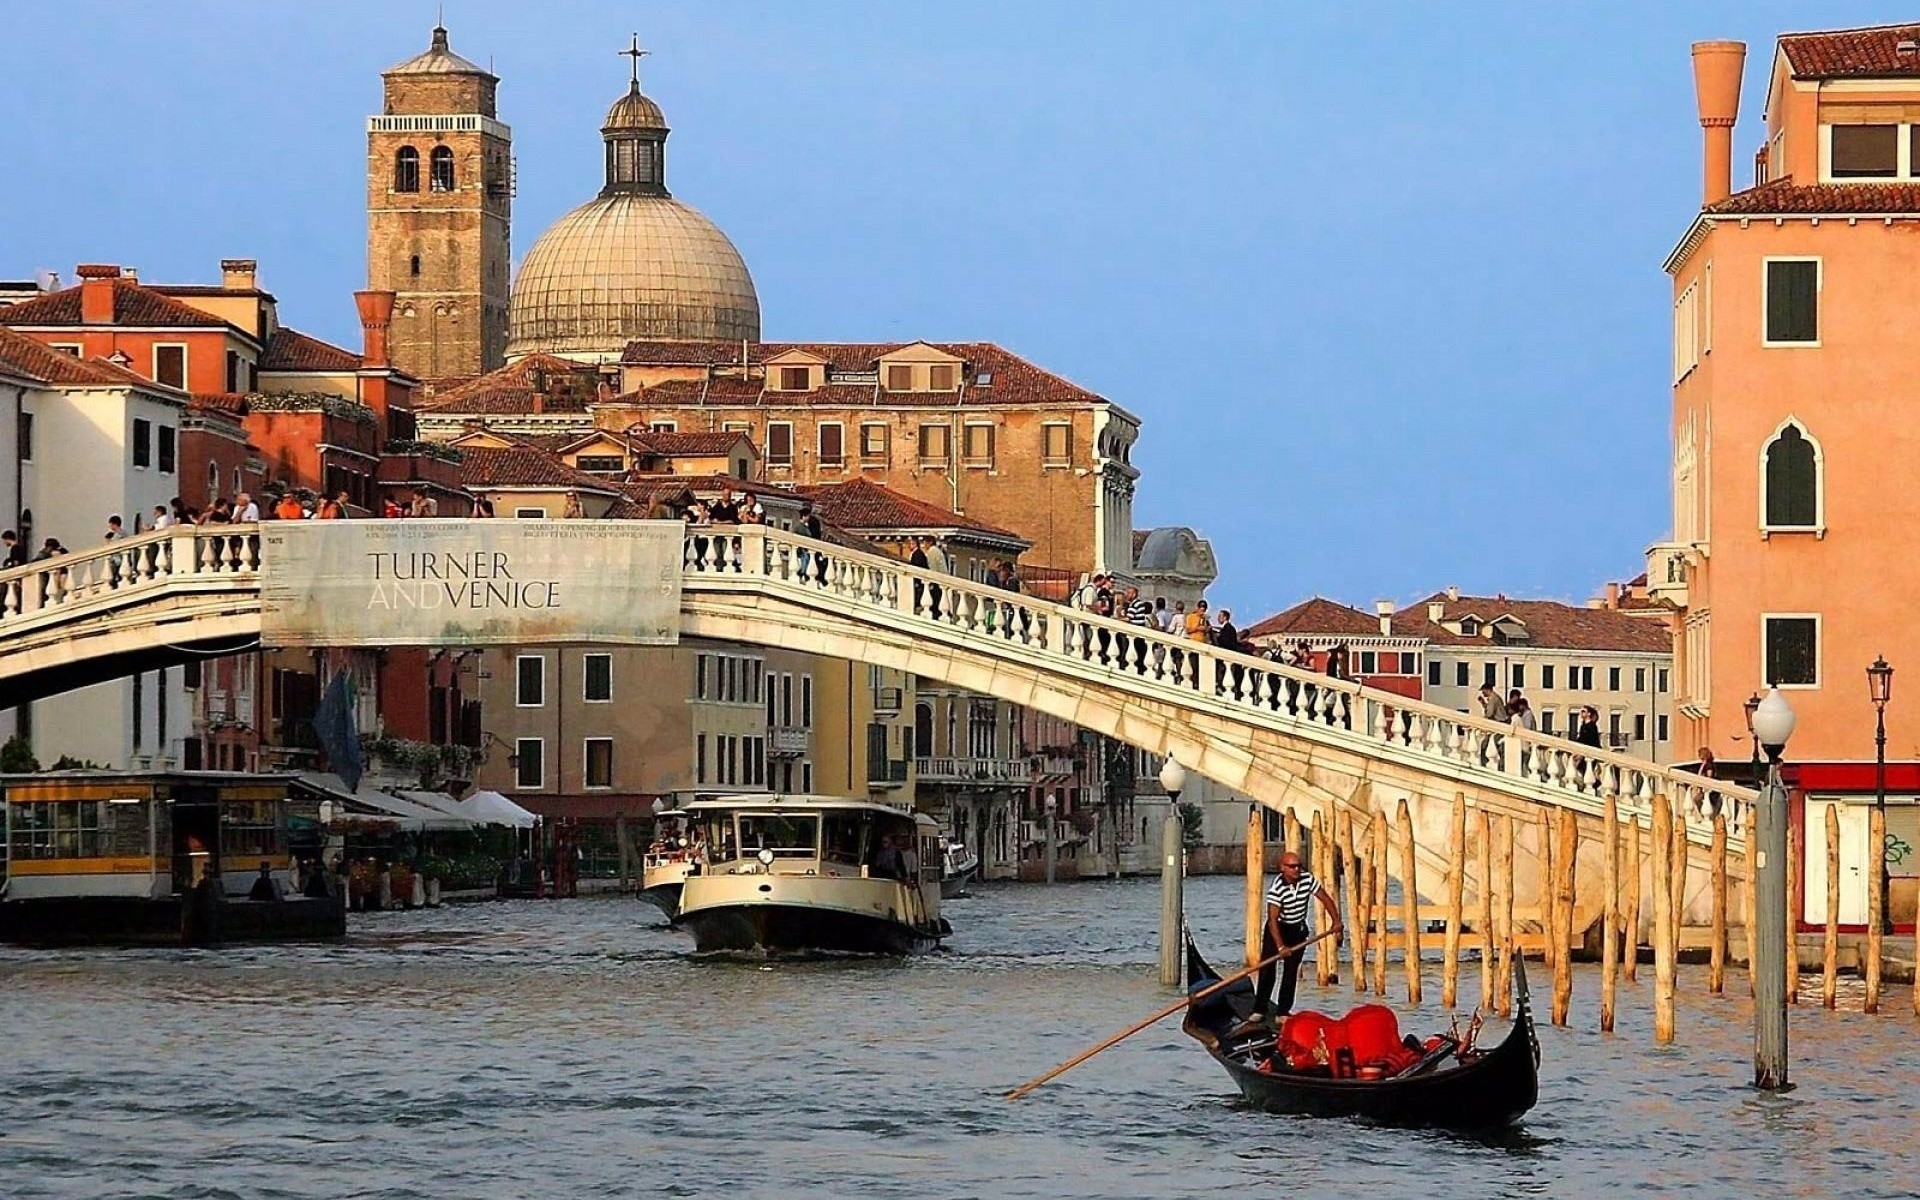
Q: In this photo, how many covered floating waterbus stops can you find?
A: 1